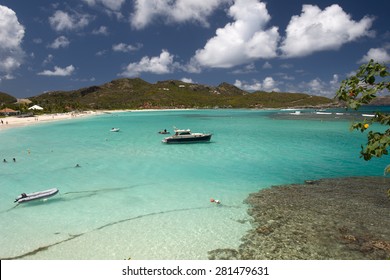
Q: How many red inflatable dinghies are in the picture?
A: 0